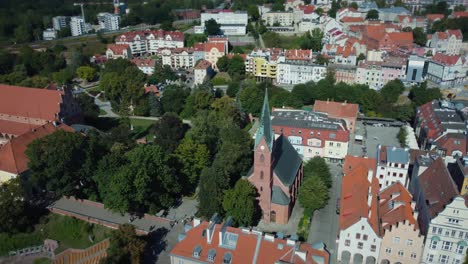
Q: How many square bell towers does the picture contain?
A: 1